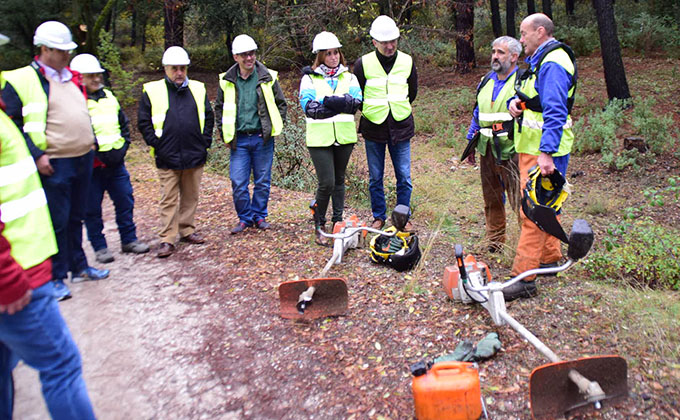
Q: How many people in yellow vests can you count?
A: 9